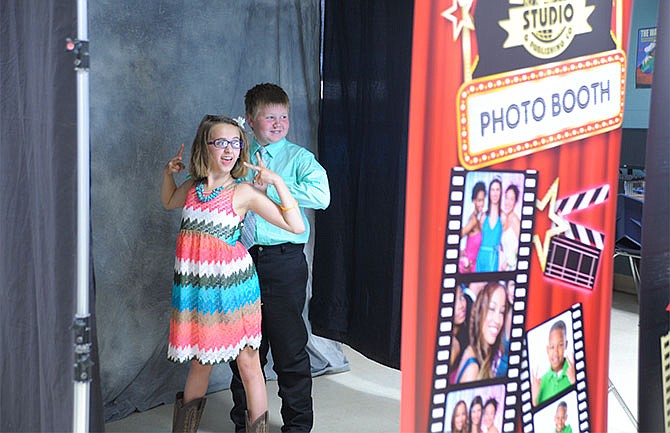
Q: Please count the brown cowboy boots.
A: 2